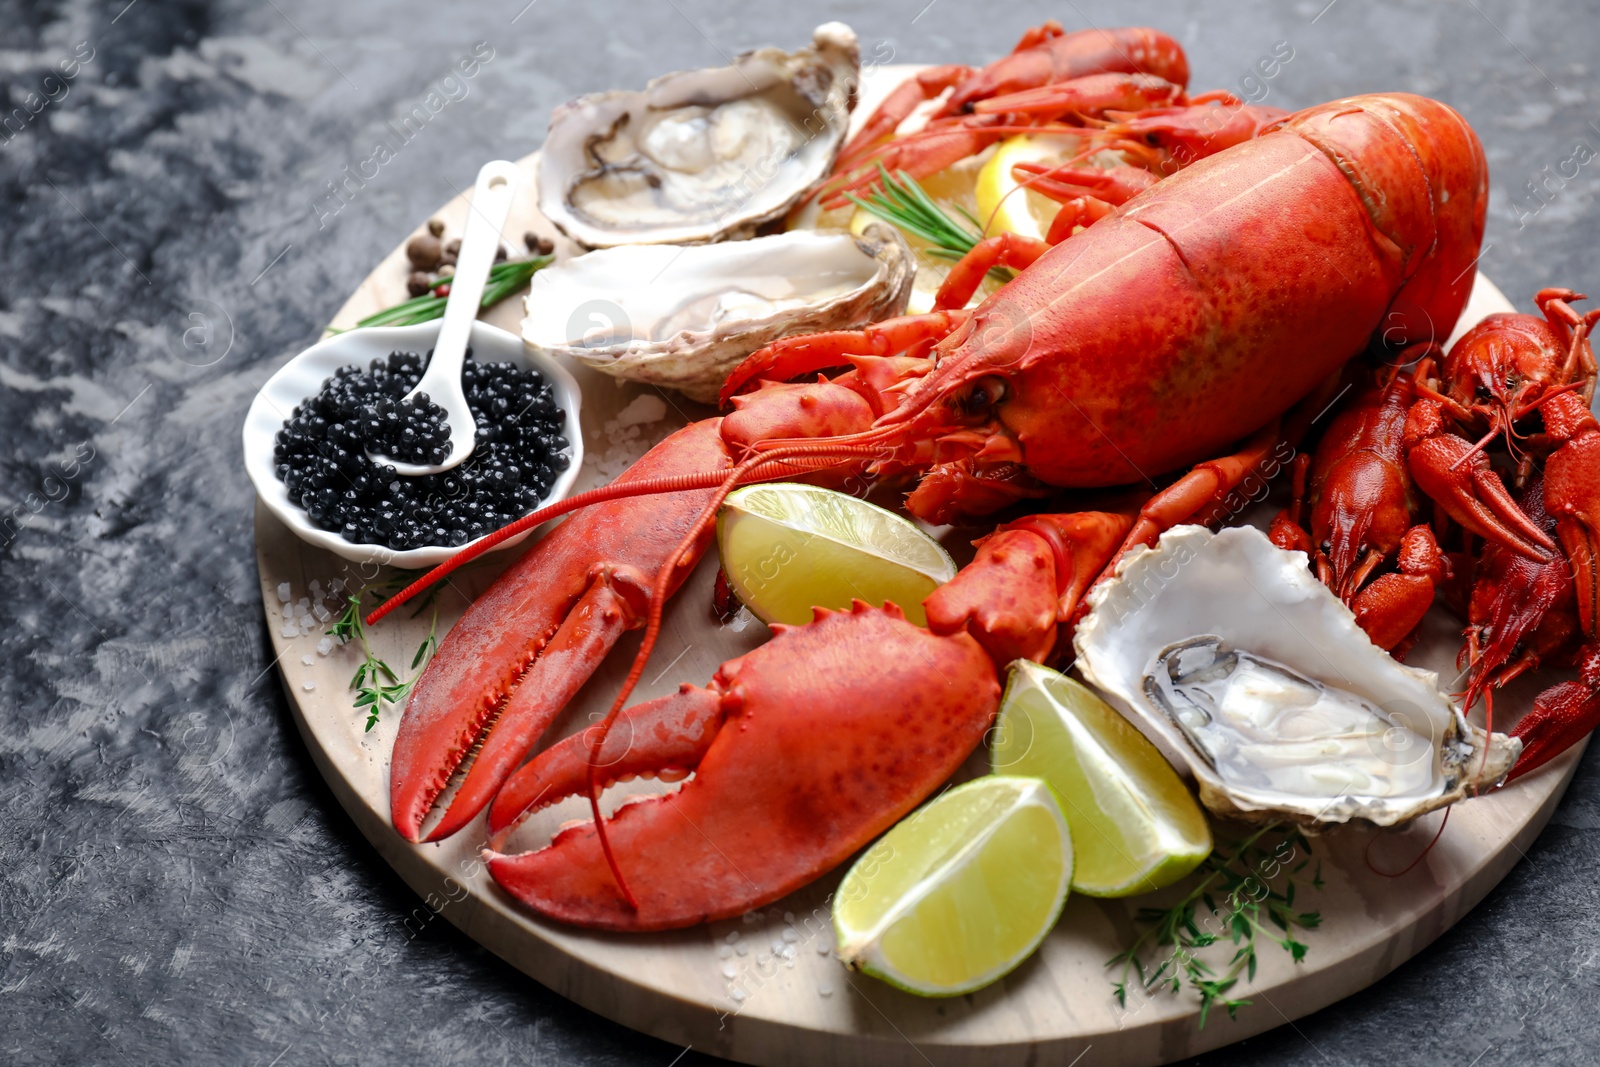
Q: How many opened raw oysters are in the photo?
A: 3